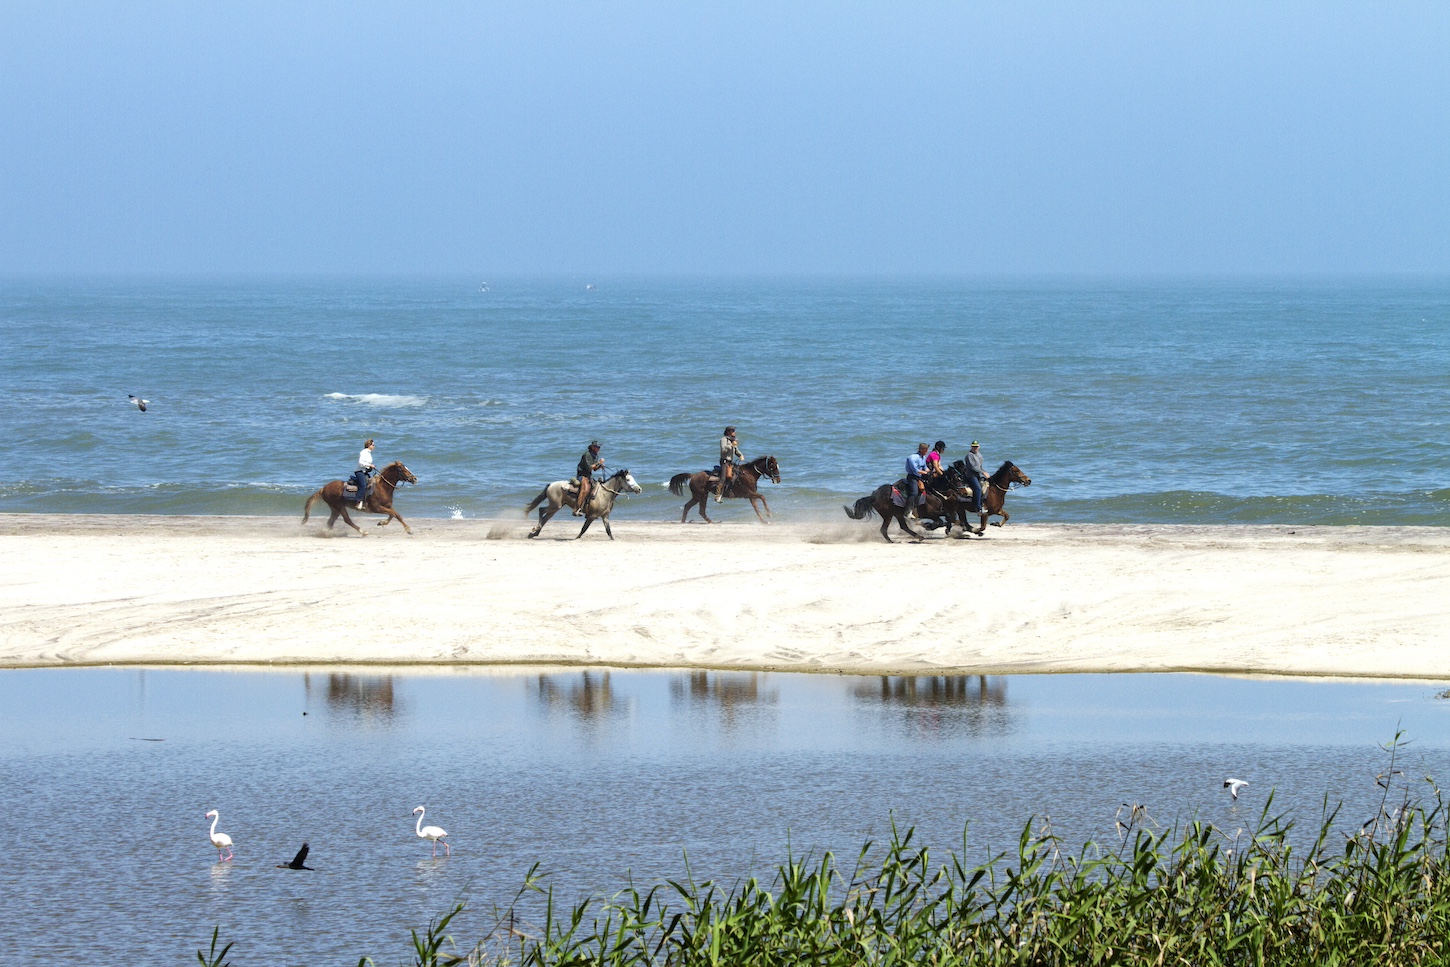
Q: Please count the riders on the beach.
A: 6